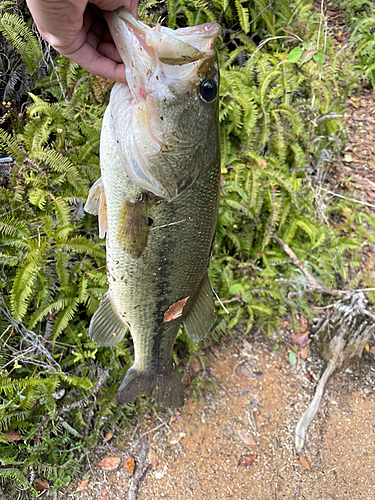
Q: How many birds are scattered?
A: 0